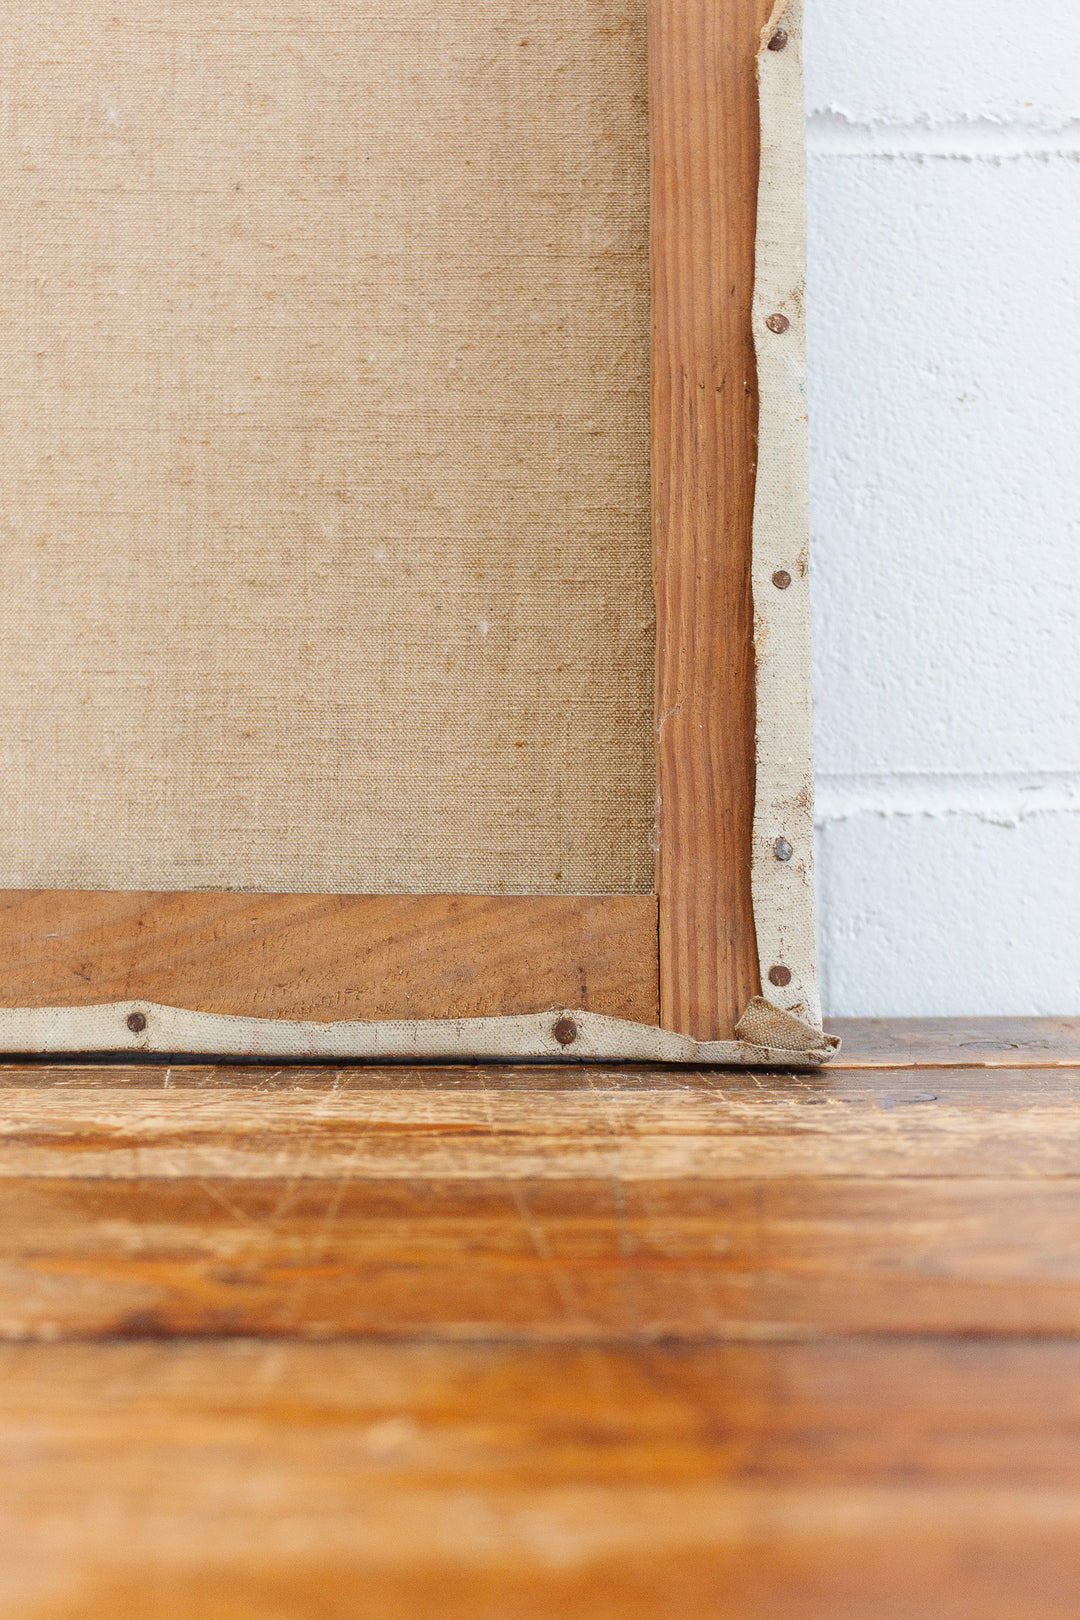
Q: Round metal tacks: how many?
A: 7